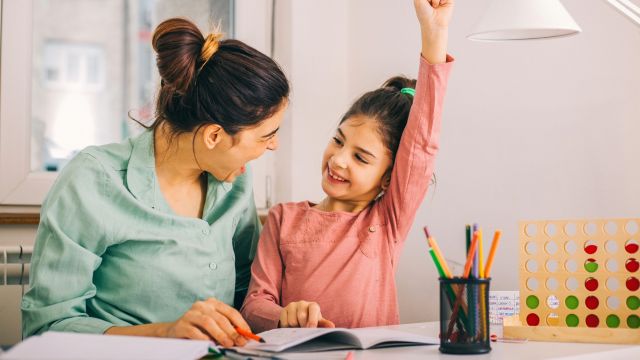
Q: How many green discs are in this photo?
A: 7